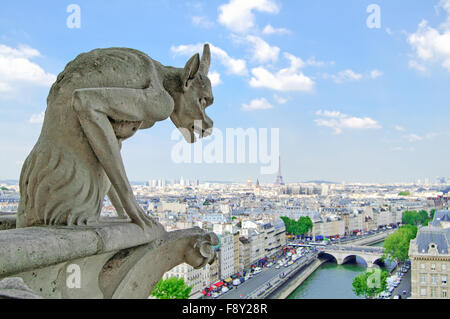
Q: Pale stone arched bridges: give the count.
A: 1